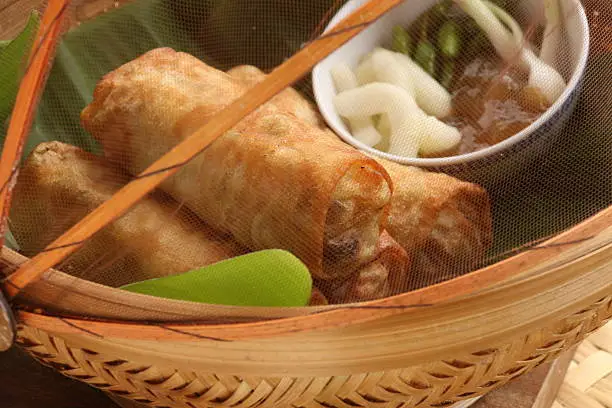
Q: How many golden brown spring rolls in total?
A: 4